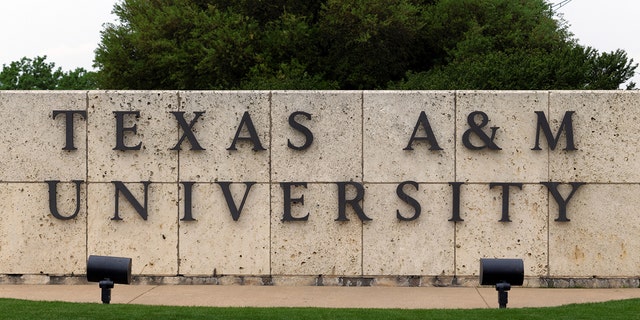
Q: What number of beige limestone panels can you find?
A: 14